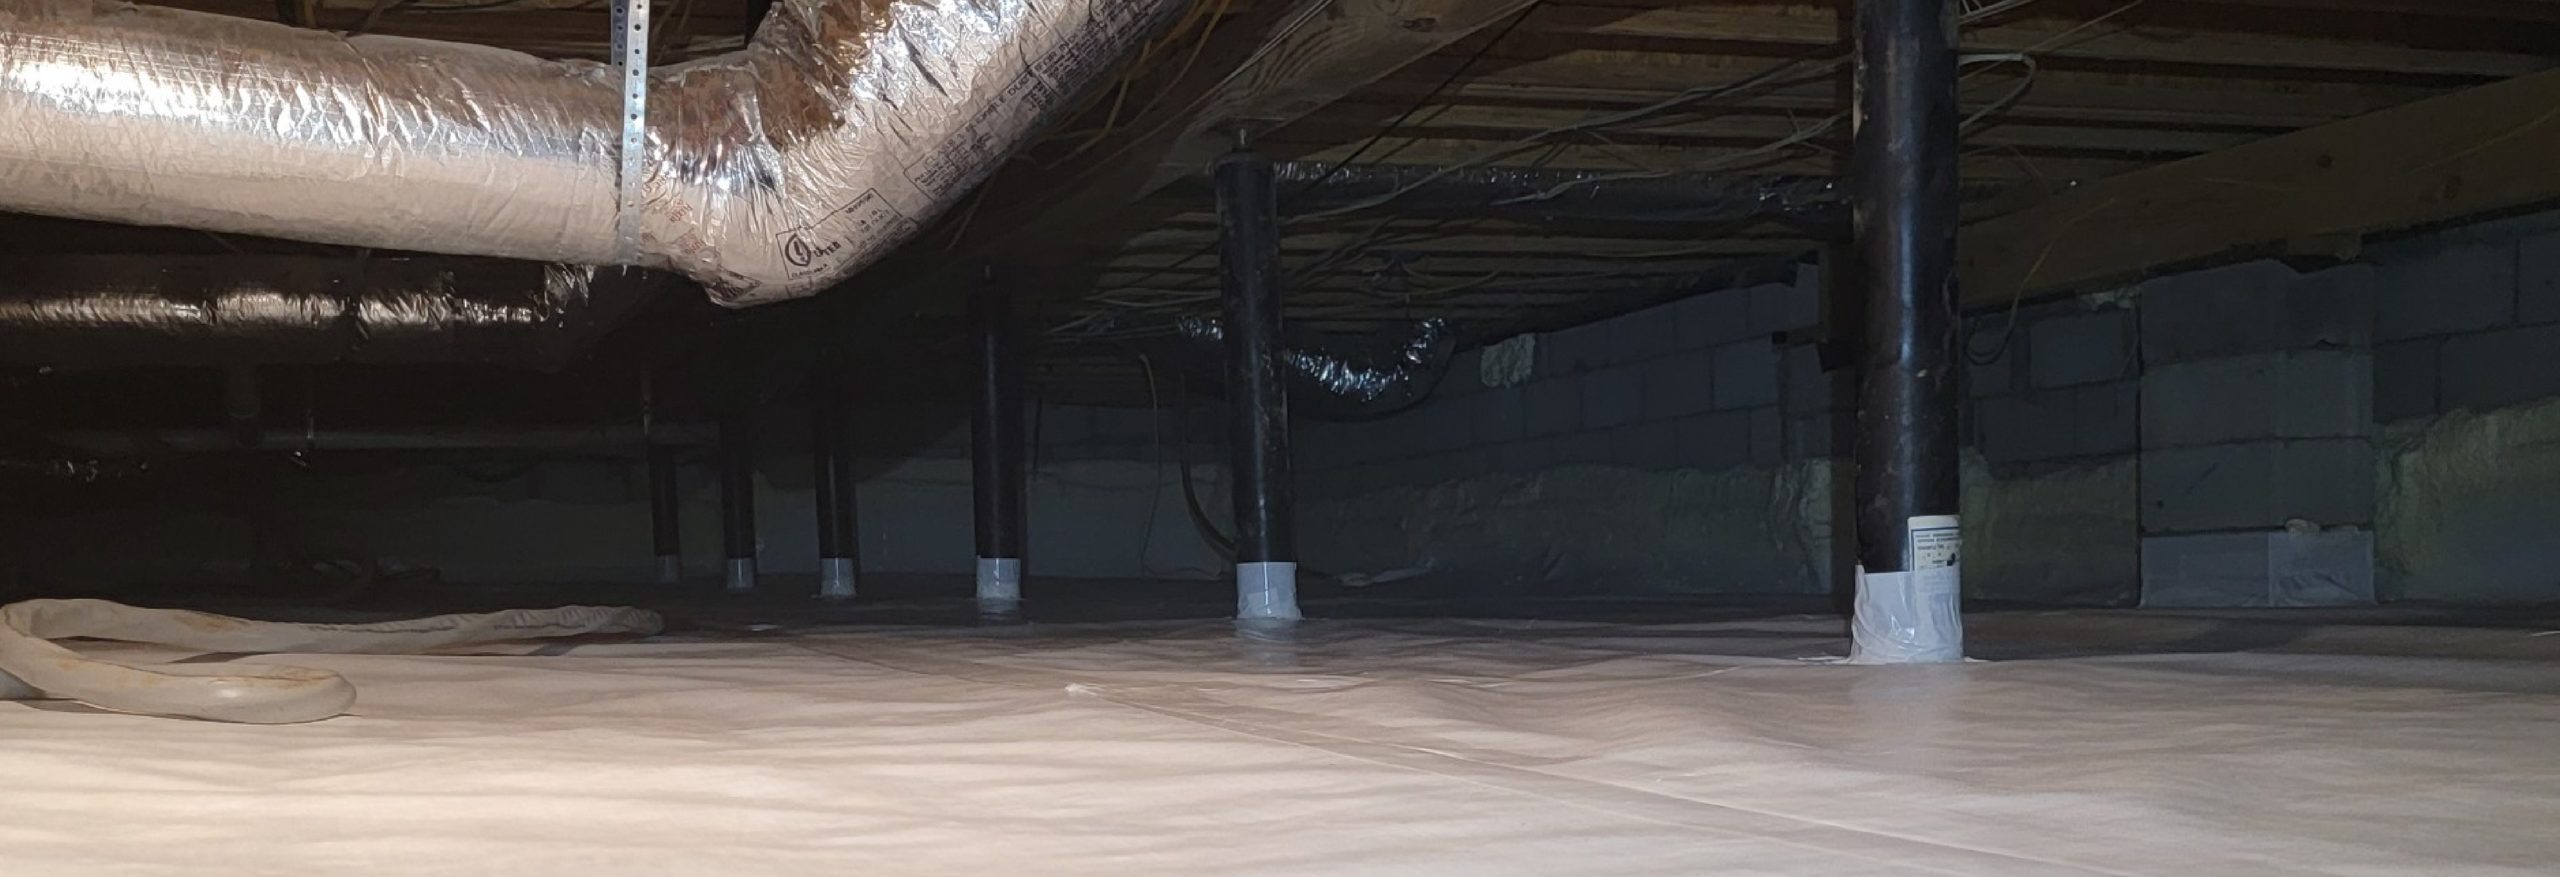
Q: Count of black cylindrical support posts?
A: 6